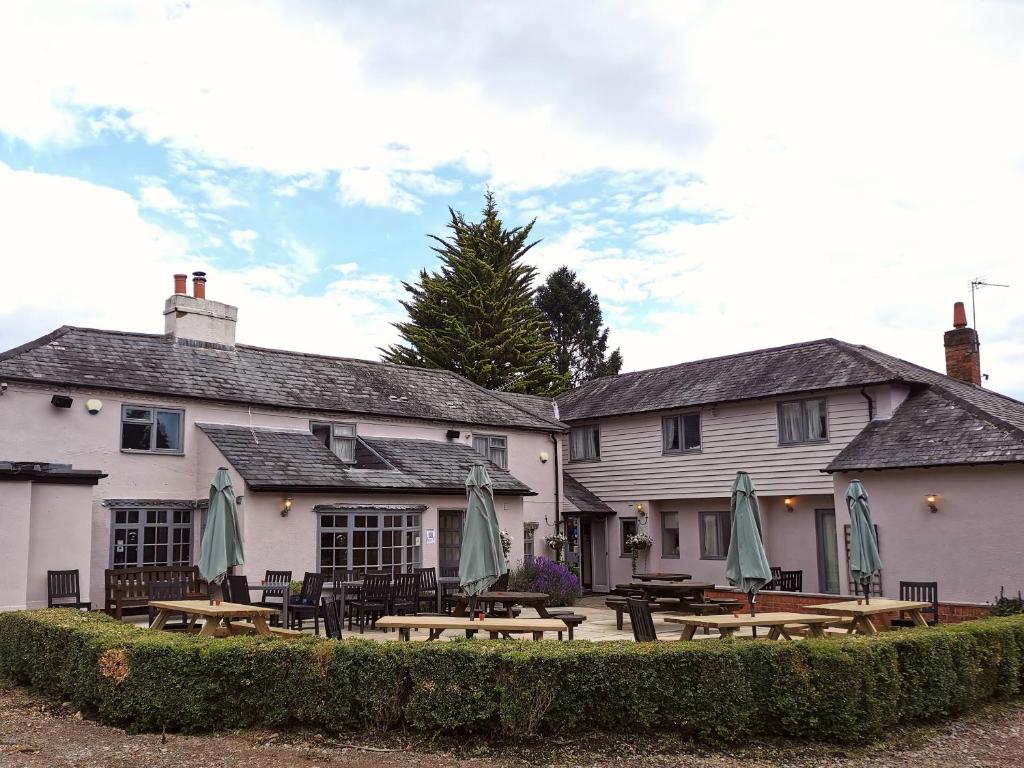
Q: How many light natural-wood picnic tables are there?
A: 4